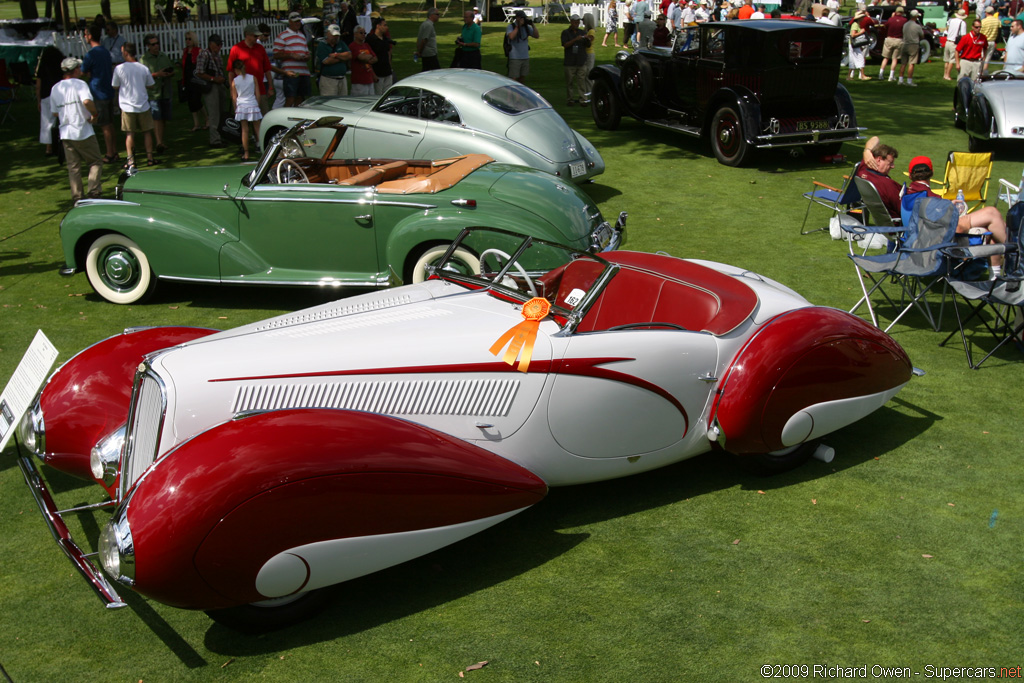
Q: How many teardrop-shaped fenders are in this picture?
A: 3